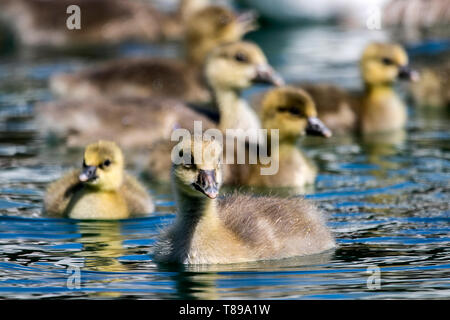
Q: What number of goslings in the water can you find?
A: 6